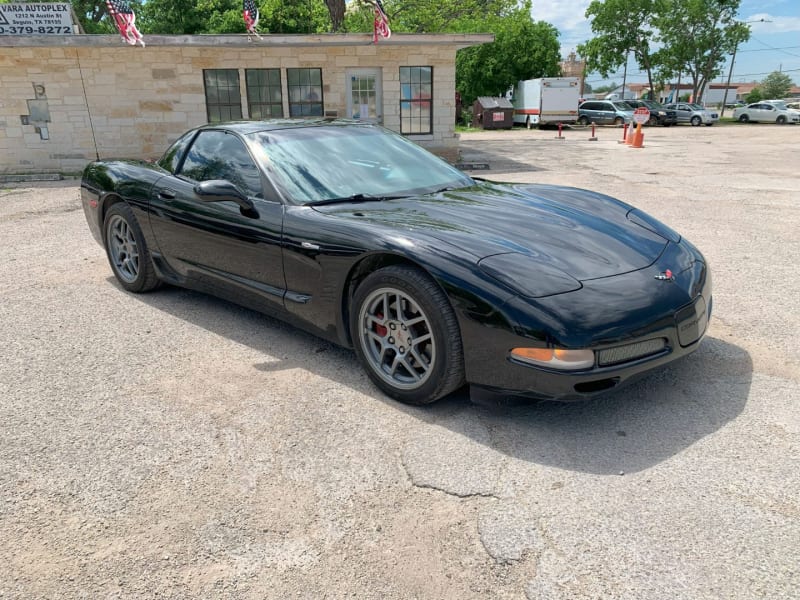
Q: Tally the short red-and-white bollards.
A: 3